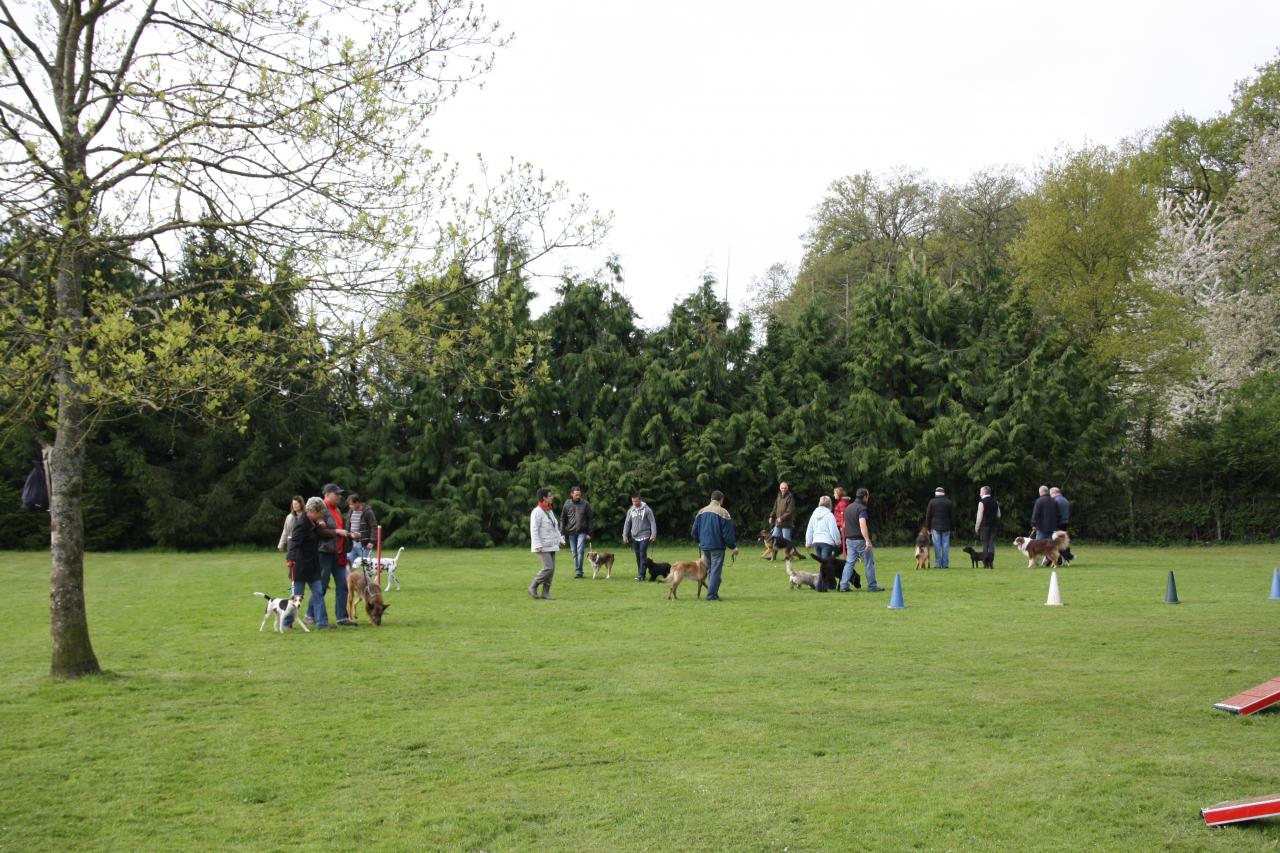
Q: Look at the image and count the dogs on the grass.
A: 13